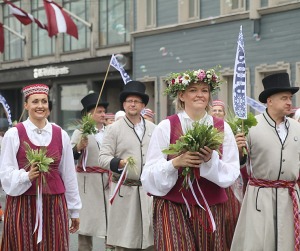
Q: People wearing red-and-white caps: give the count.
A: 4